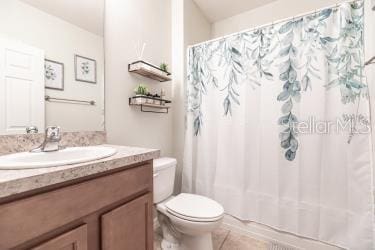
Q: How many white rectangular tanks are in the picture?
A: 1